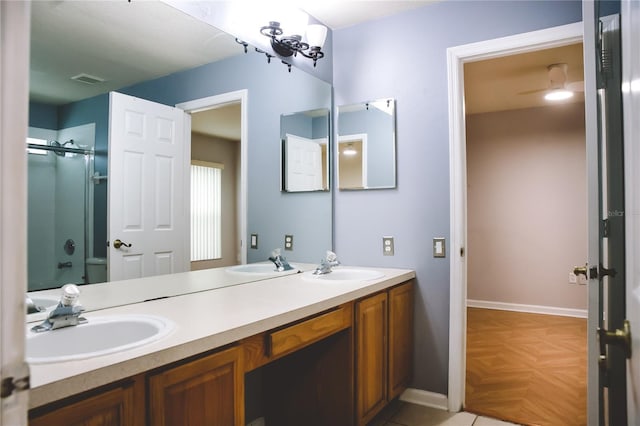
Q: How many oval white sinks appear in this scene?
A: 2